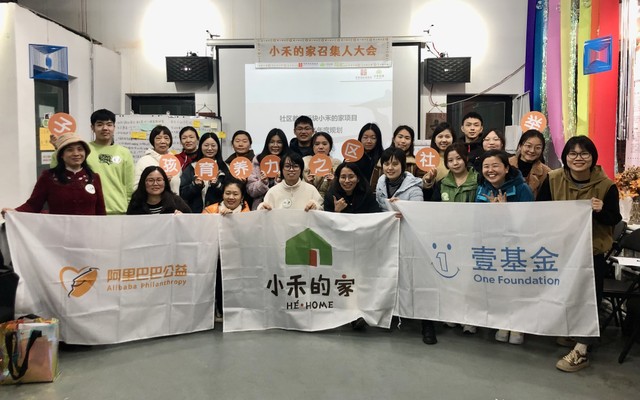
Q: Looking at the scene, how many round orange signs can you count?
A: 9